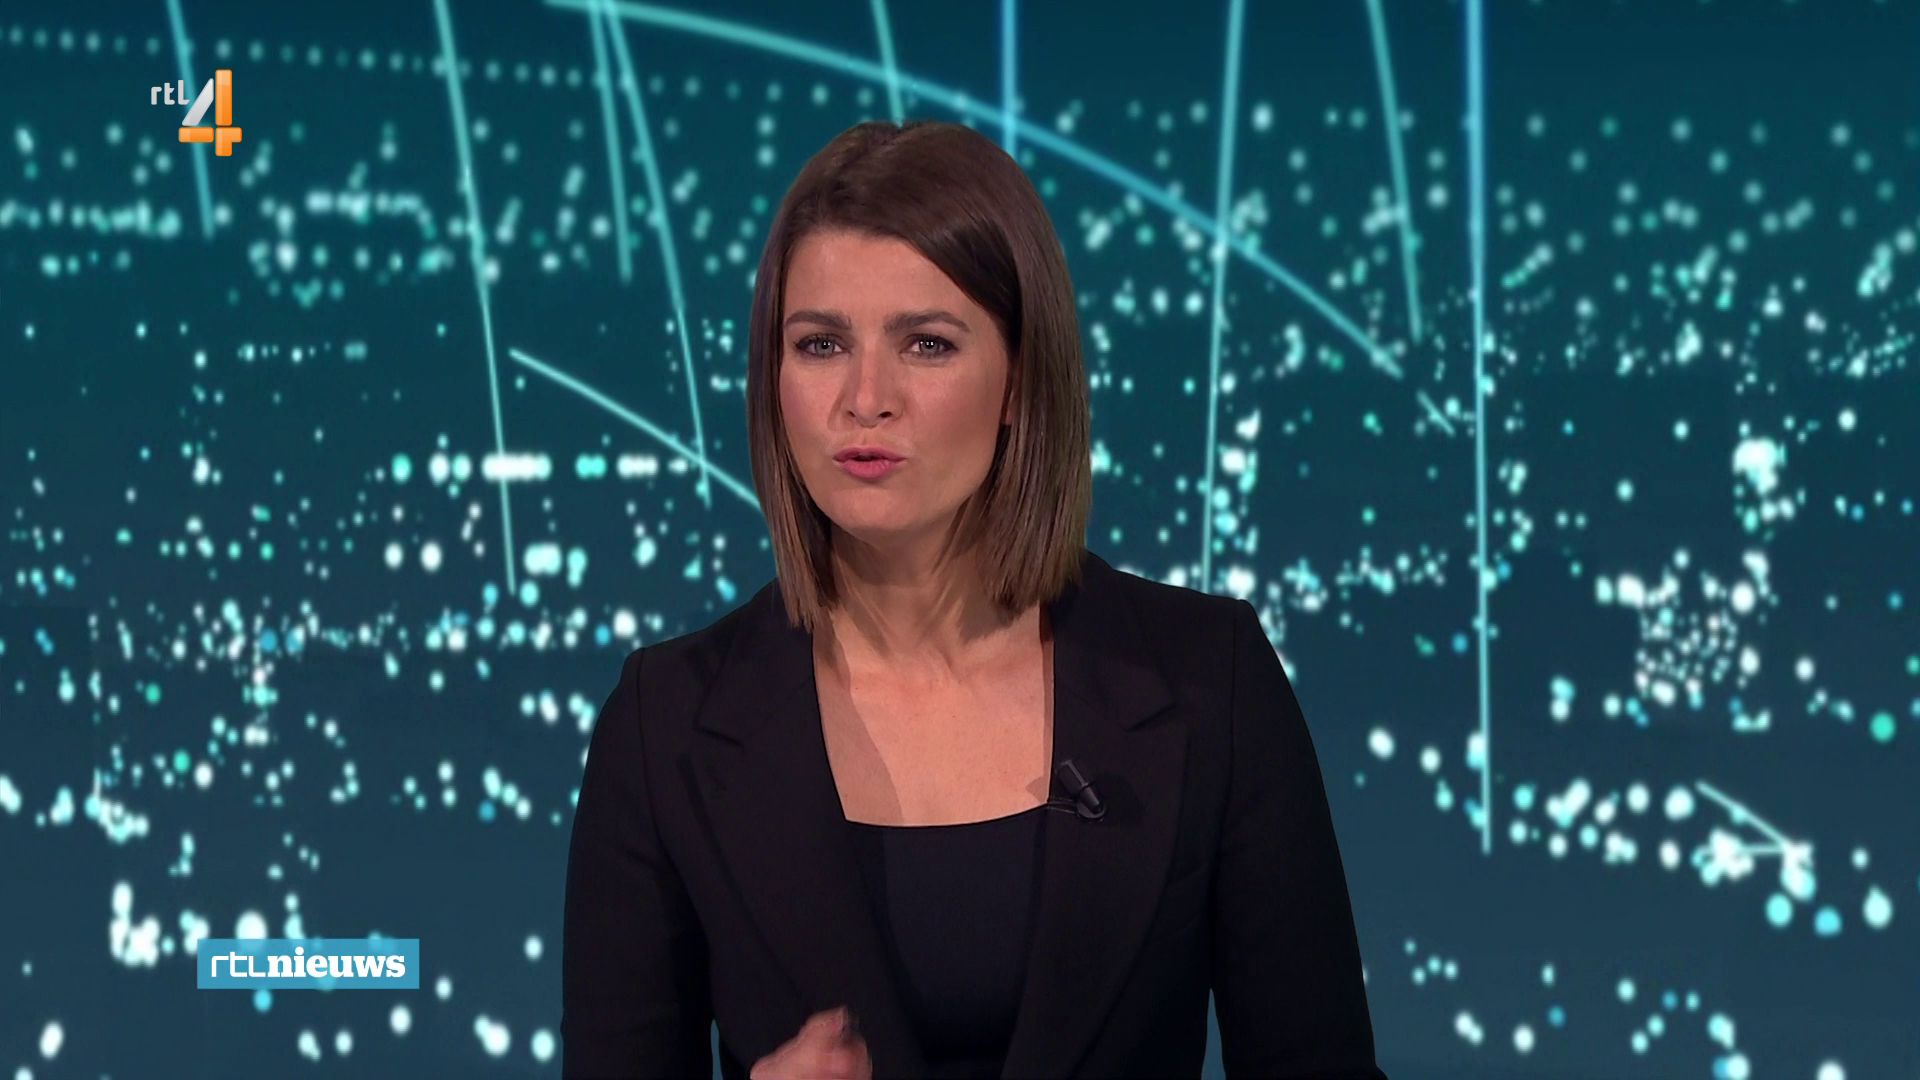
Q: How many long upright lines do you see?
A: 9